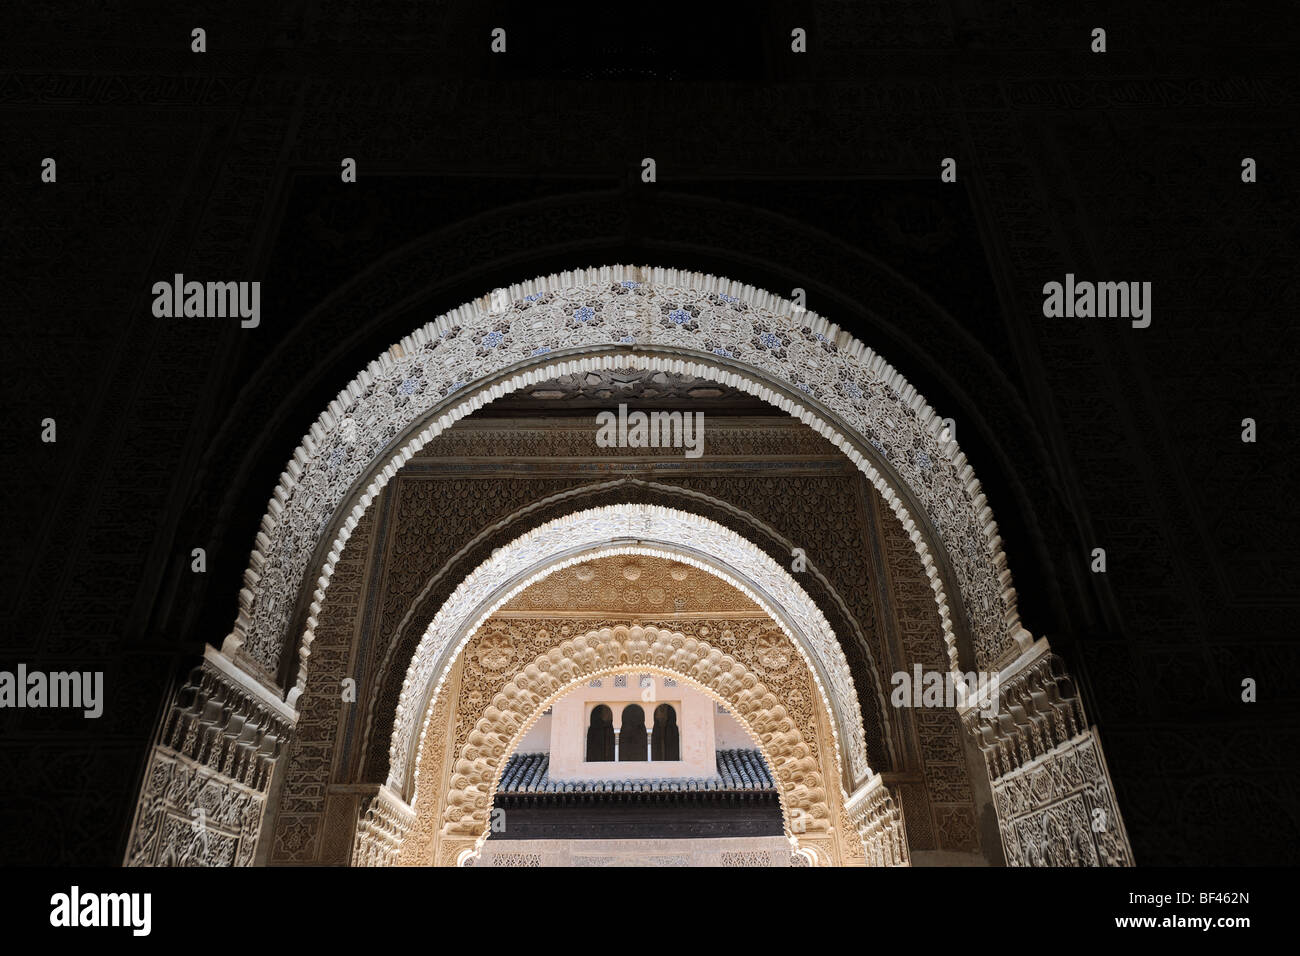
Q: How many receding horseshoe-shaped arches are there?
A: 3